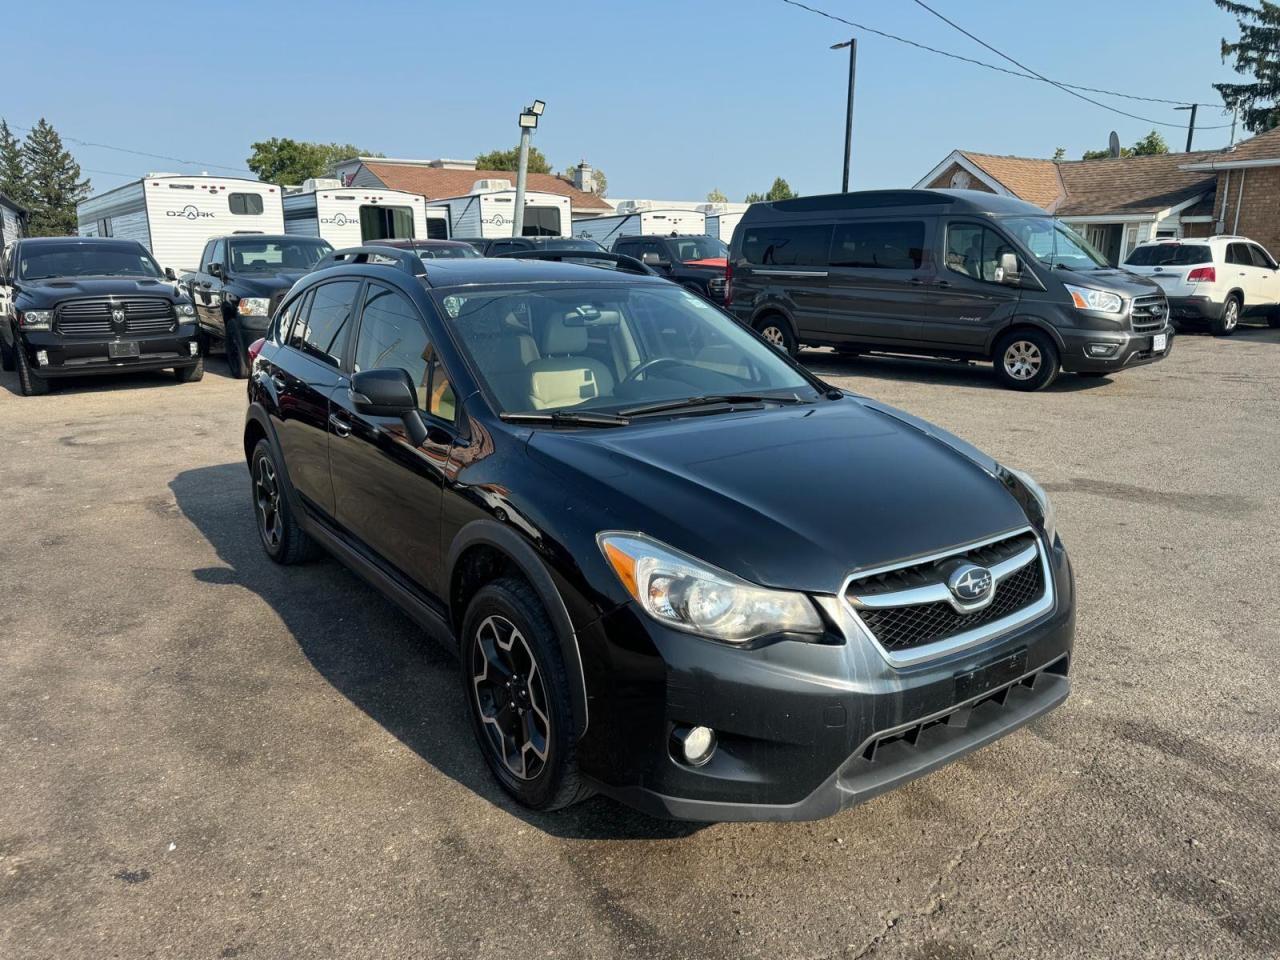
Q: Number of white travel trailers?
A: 5